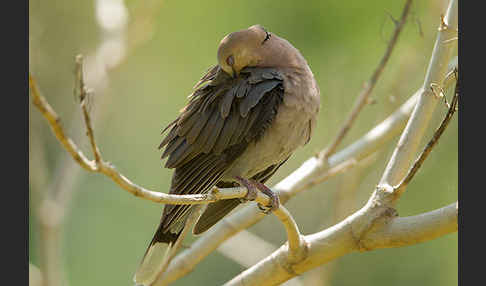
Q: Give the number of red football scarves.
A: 0